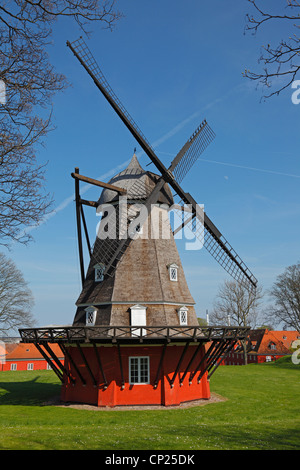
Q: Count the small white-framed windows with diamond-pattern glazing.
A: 4